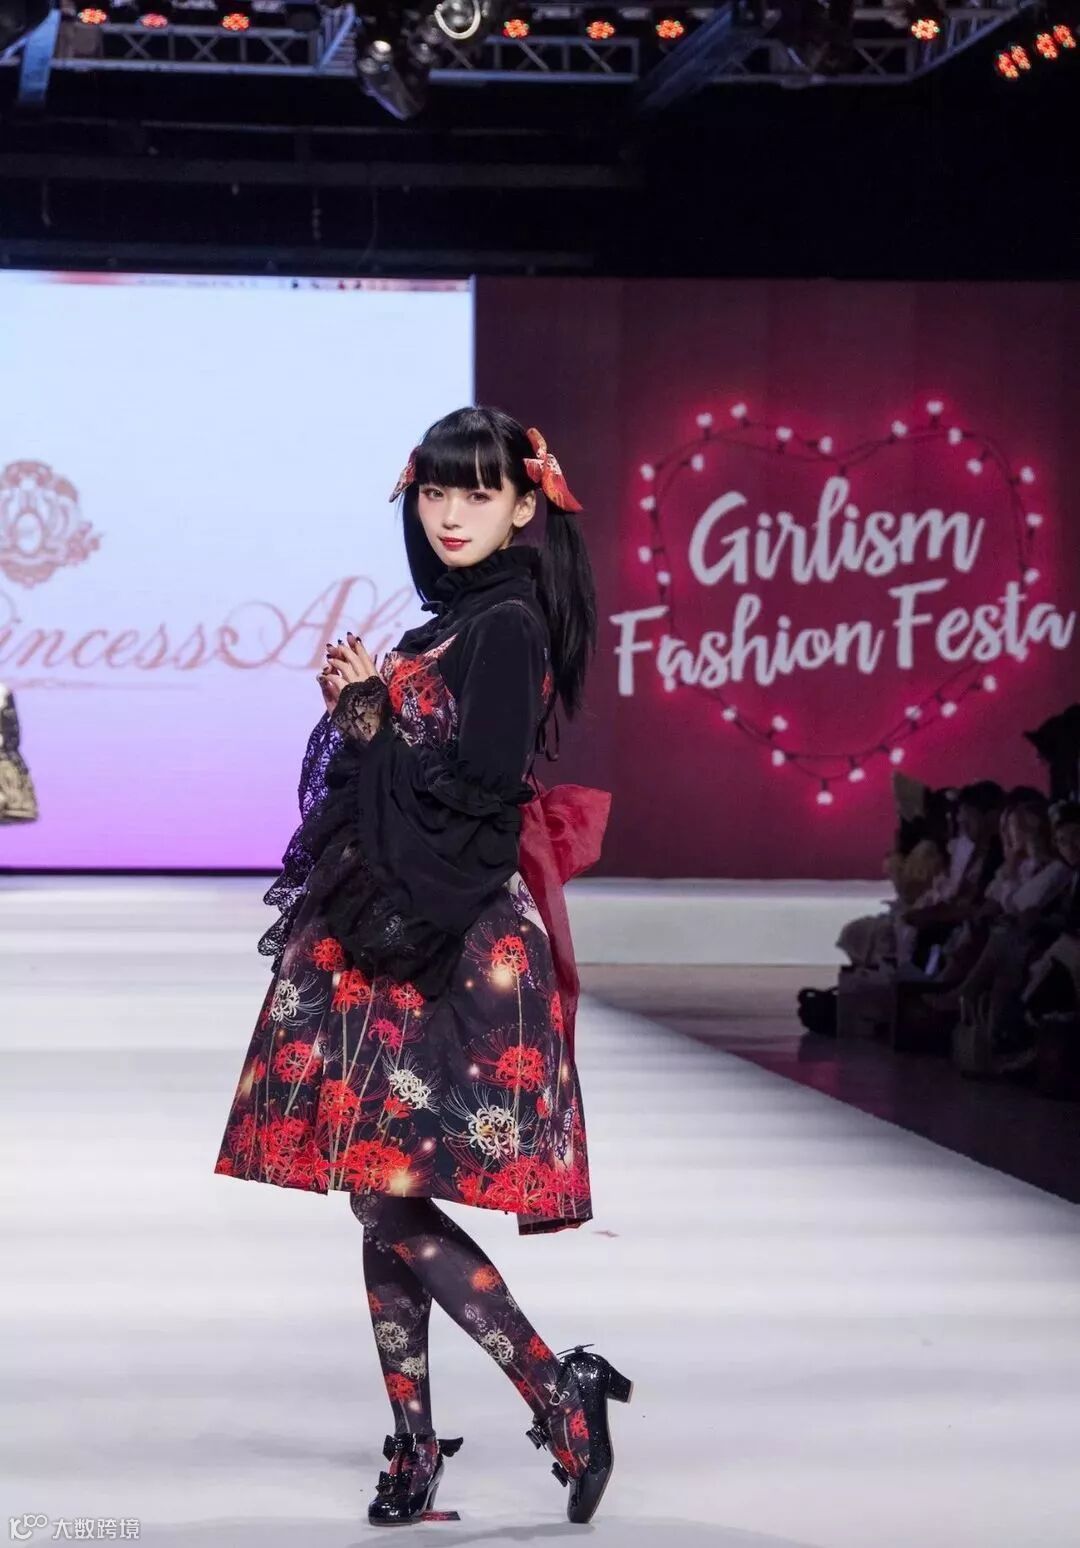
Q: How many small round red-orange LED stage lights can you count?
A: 11